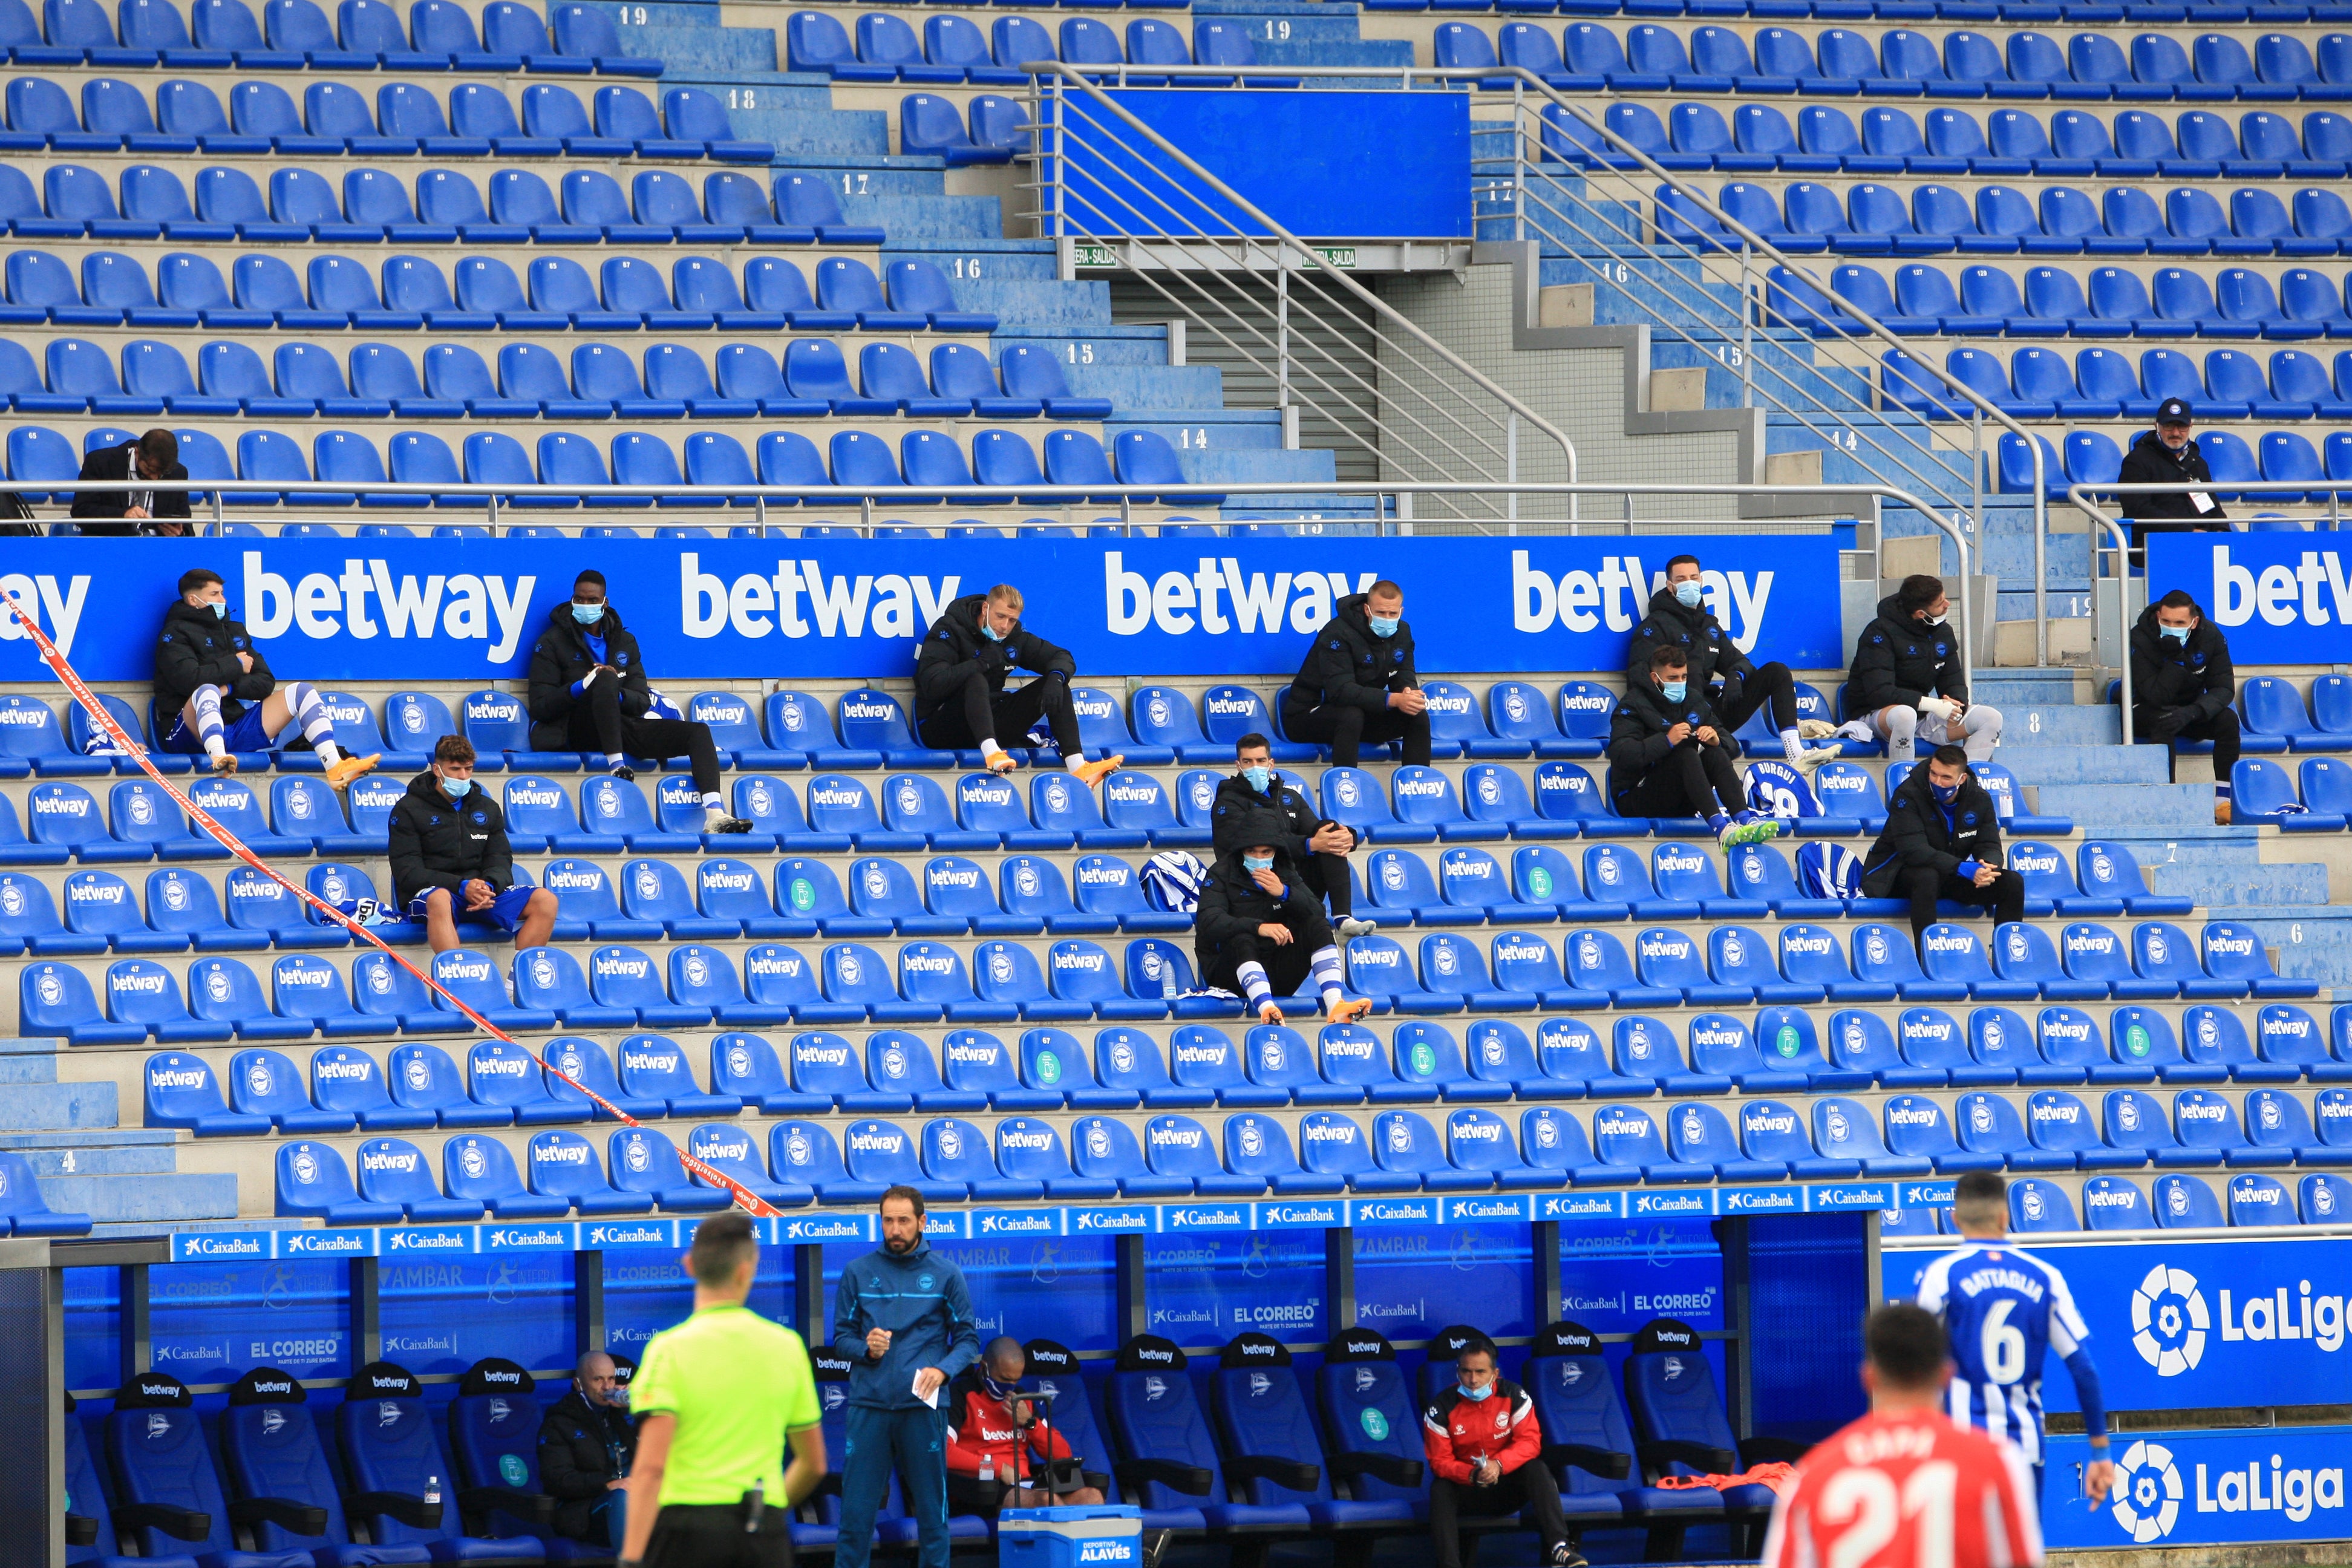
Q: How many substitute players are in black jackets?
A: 12